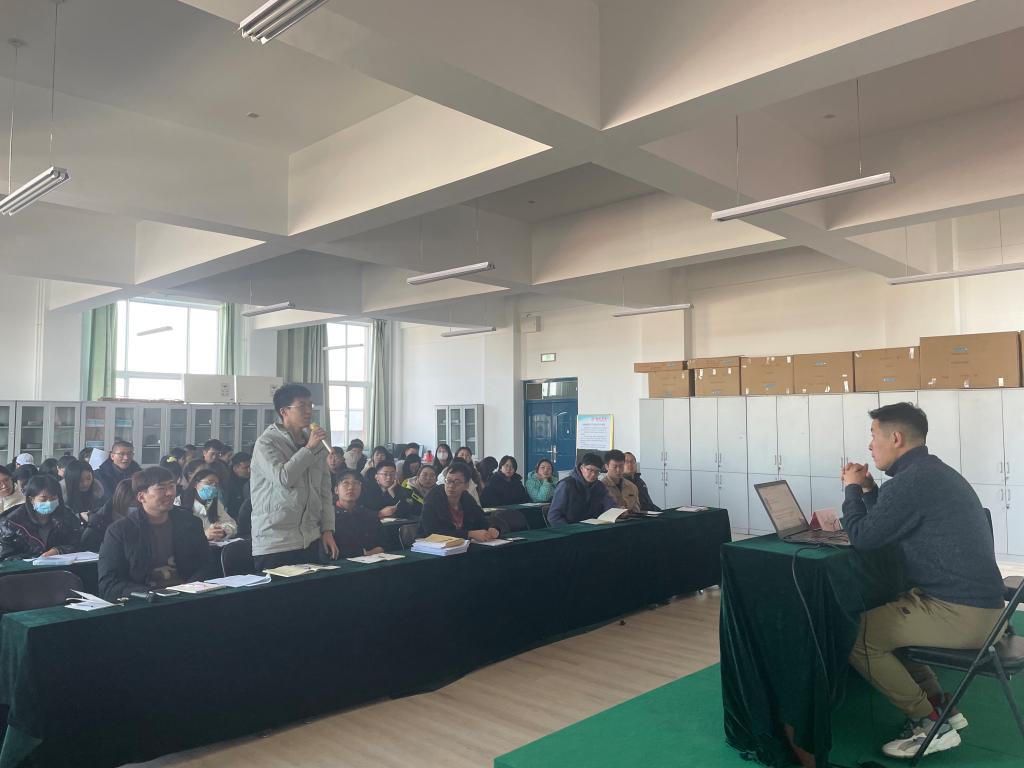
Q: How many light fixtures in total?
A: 10